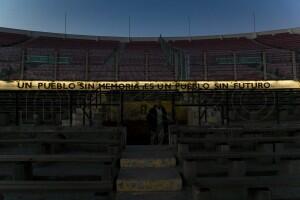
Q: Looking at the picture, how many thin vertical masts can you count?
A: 4